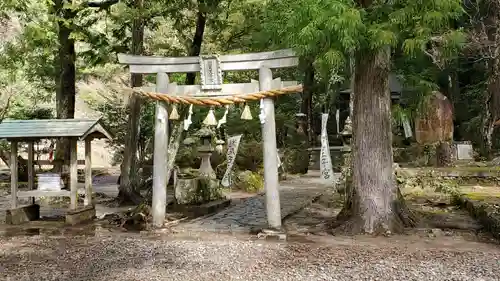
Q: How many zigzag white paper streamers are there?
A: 4